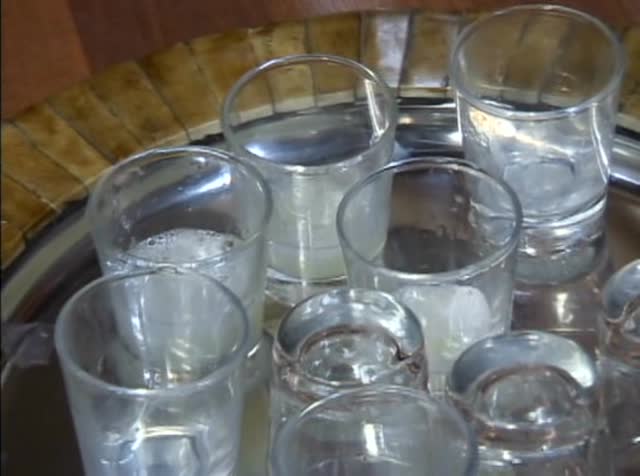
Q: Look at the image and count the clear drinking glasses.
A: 9